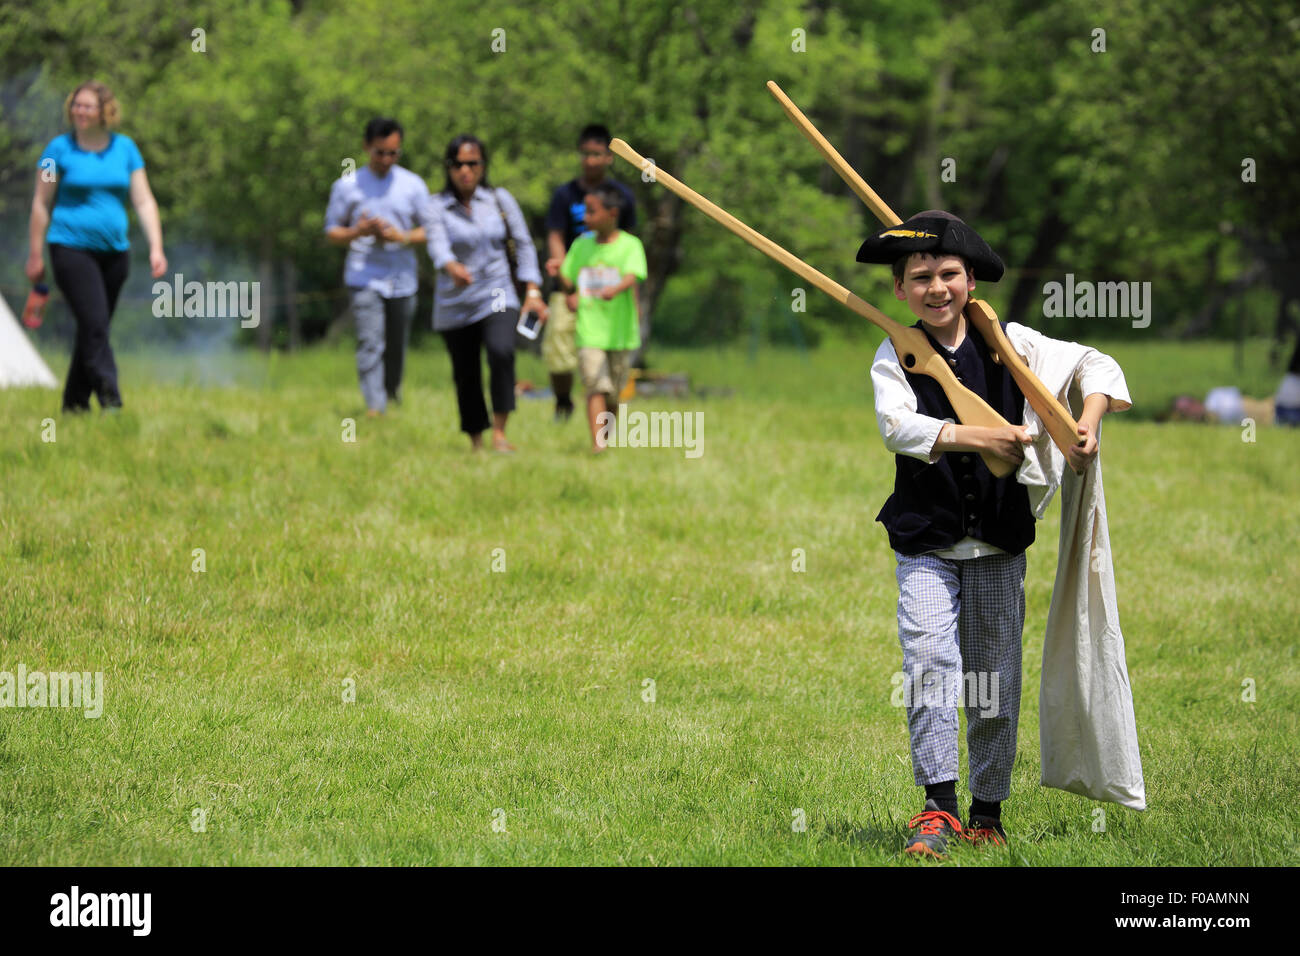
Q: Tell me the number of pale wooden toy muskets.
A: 2